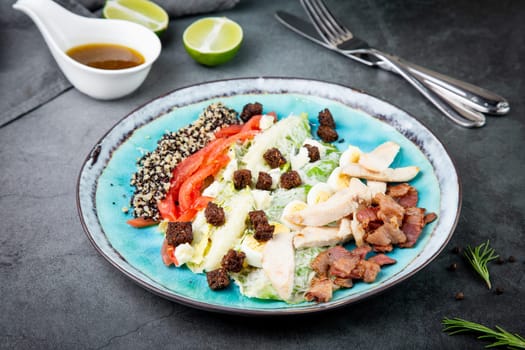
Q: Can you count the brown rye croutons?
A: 14